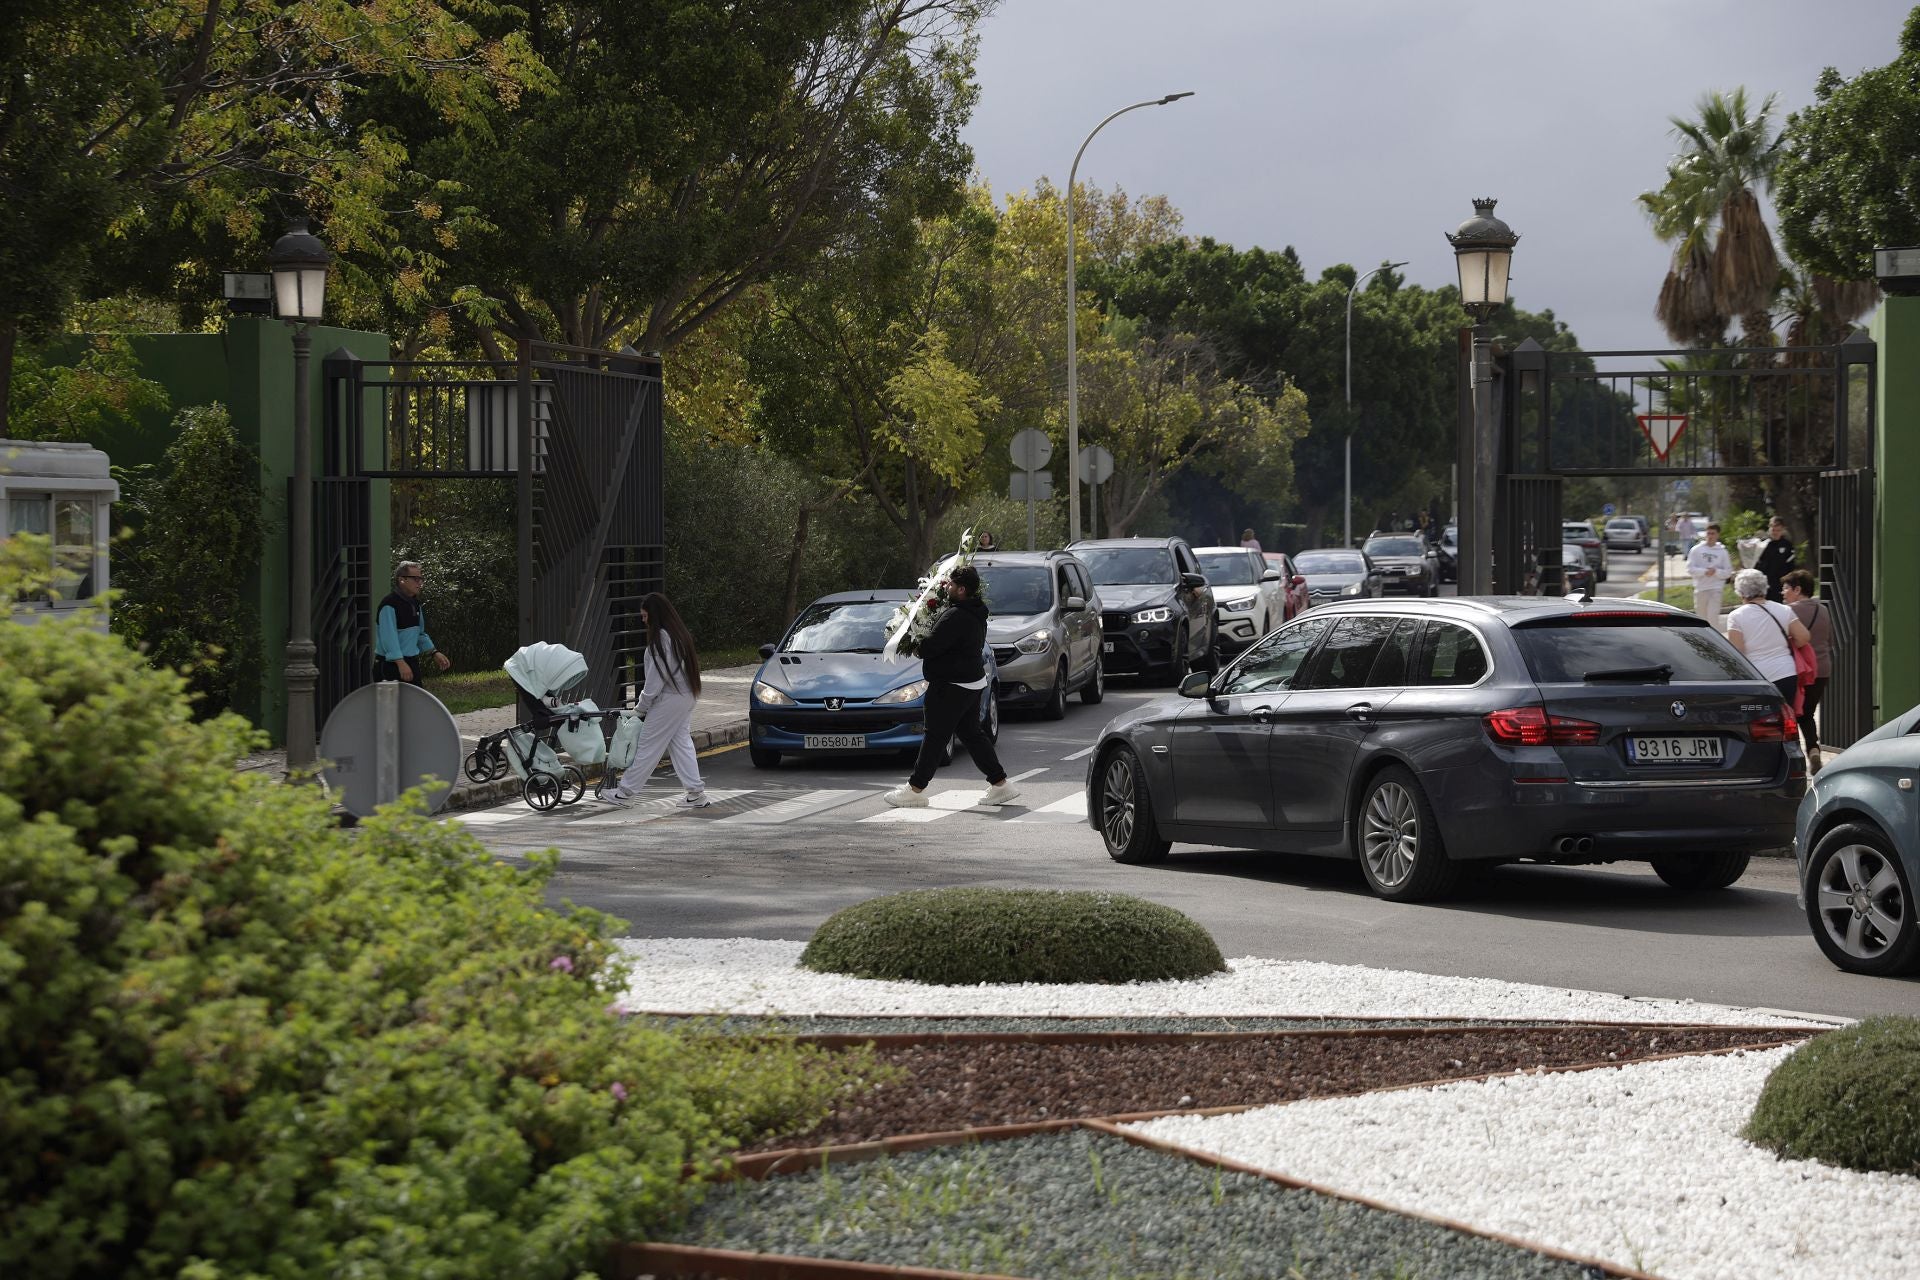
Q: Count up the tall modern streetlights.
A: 2